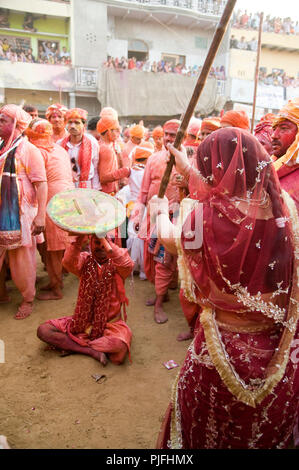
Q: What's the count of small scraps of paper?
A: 2